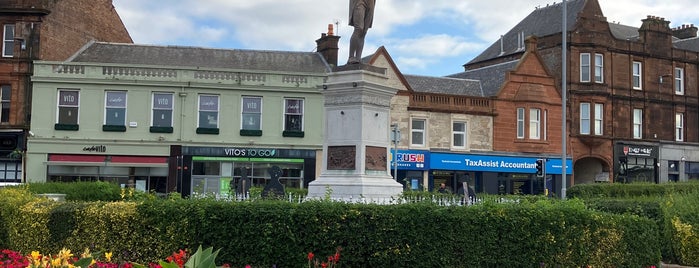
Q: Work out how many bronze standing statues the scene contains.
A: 1